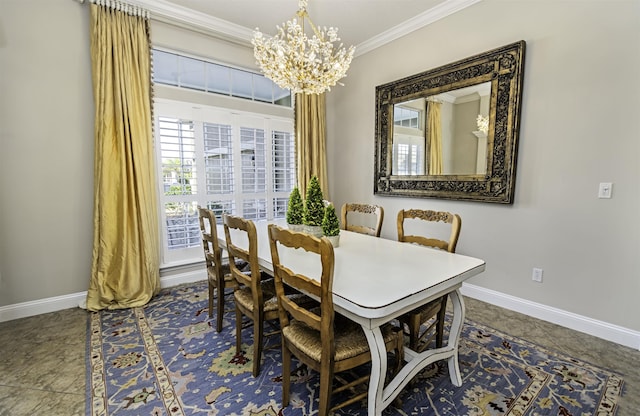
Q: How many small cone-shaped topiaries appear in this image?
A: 3